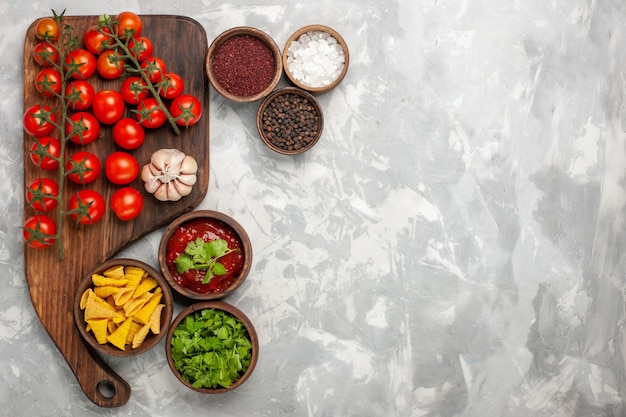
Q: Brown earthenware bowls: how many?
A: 6